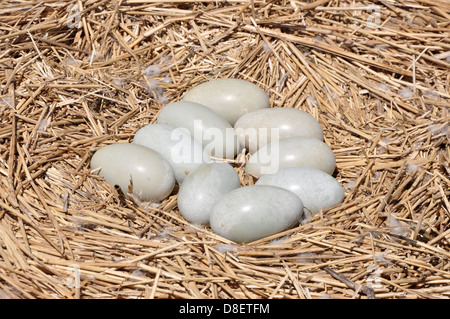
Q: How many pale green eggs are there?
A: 9